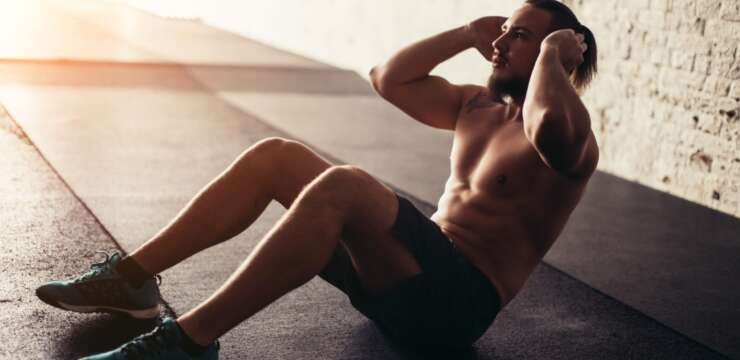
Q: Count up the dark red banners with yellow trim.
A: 0